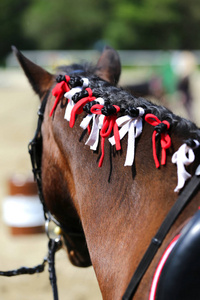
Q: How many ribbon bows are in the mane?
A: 8